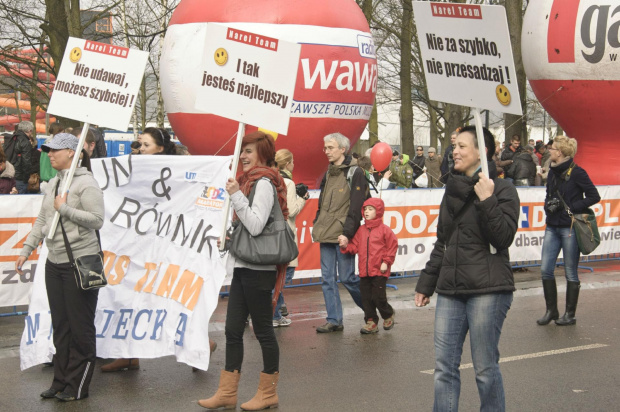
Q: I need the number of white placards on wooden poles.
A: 3